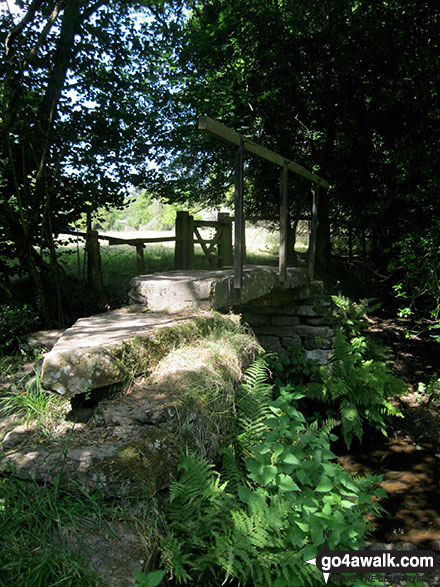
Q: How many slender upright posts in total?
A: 3